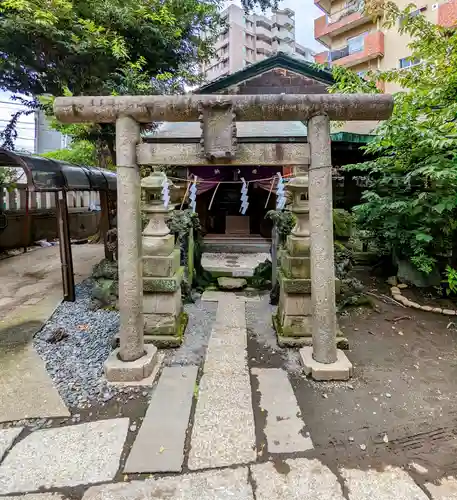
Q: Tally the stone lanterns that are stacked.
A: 2